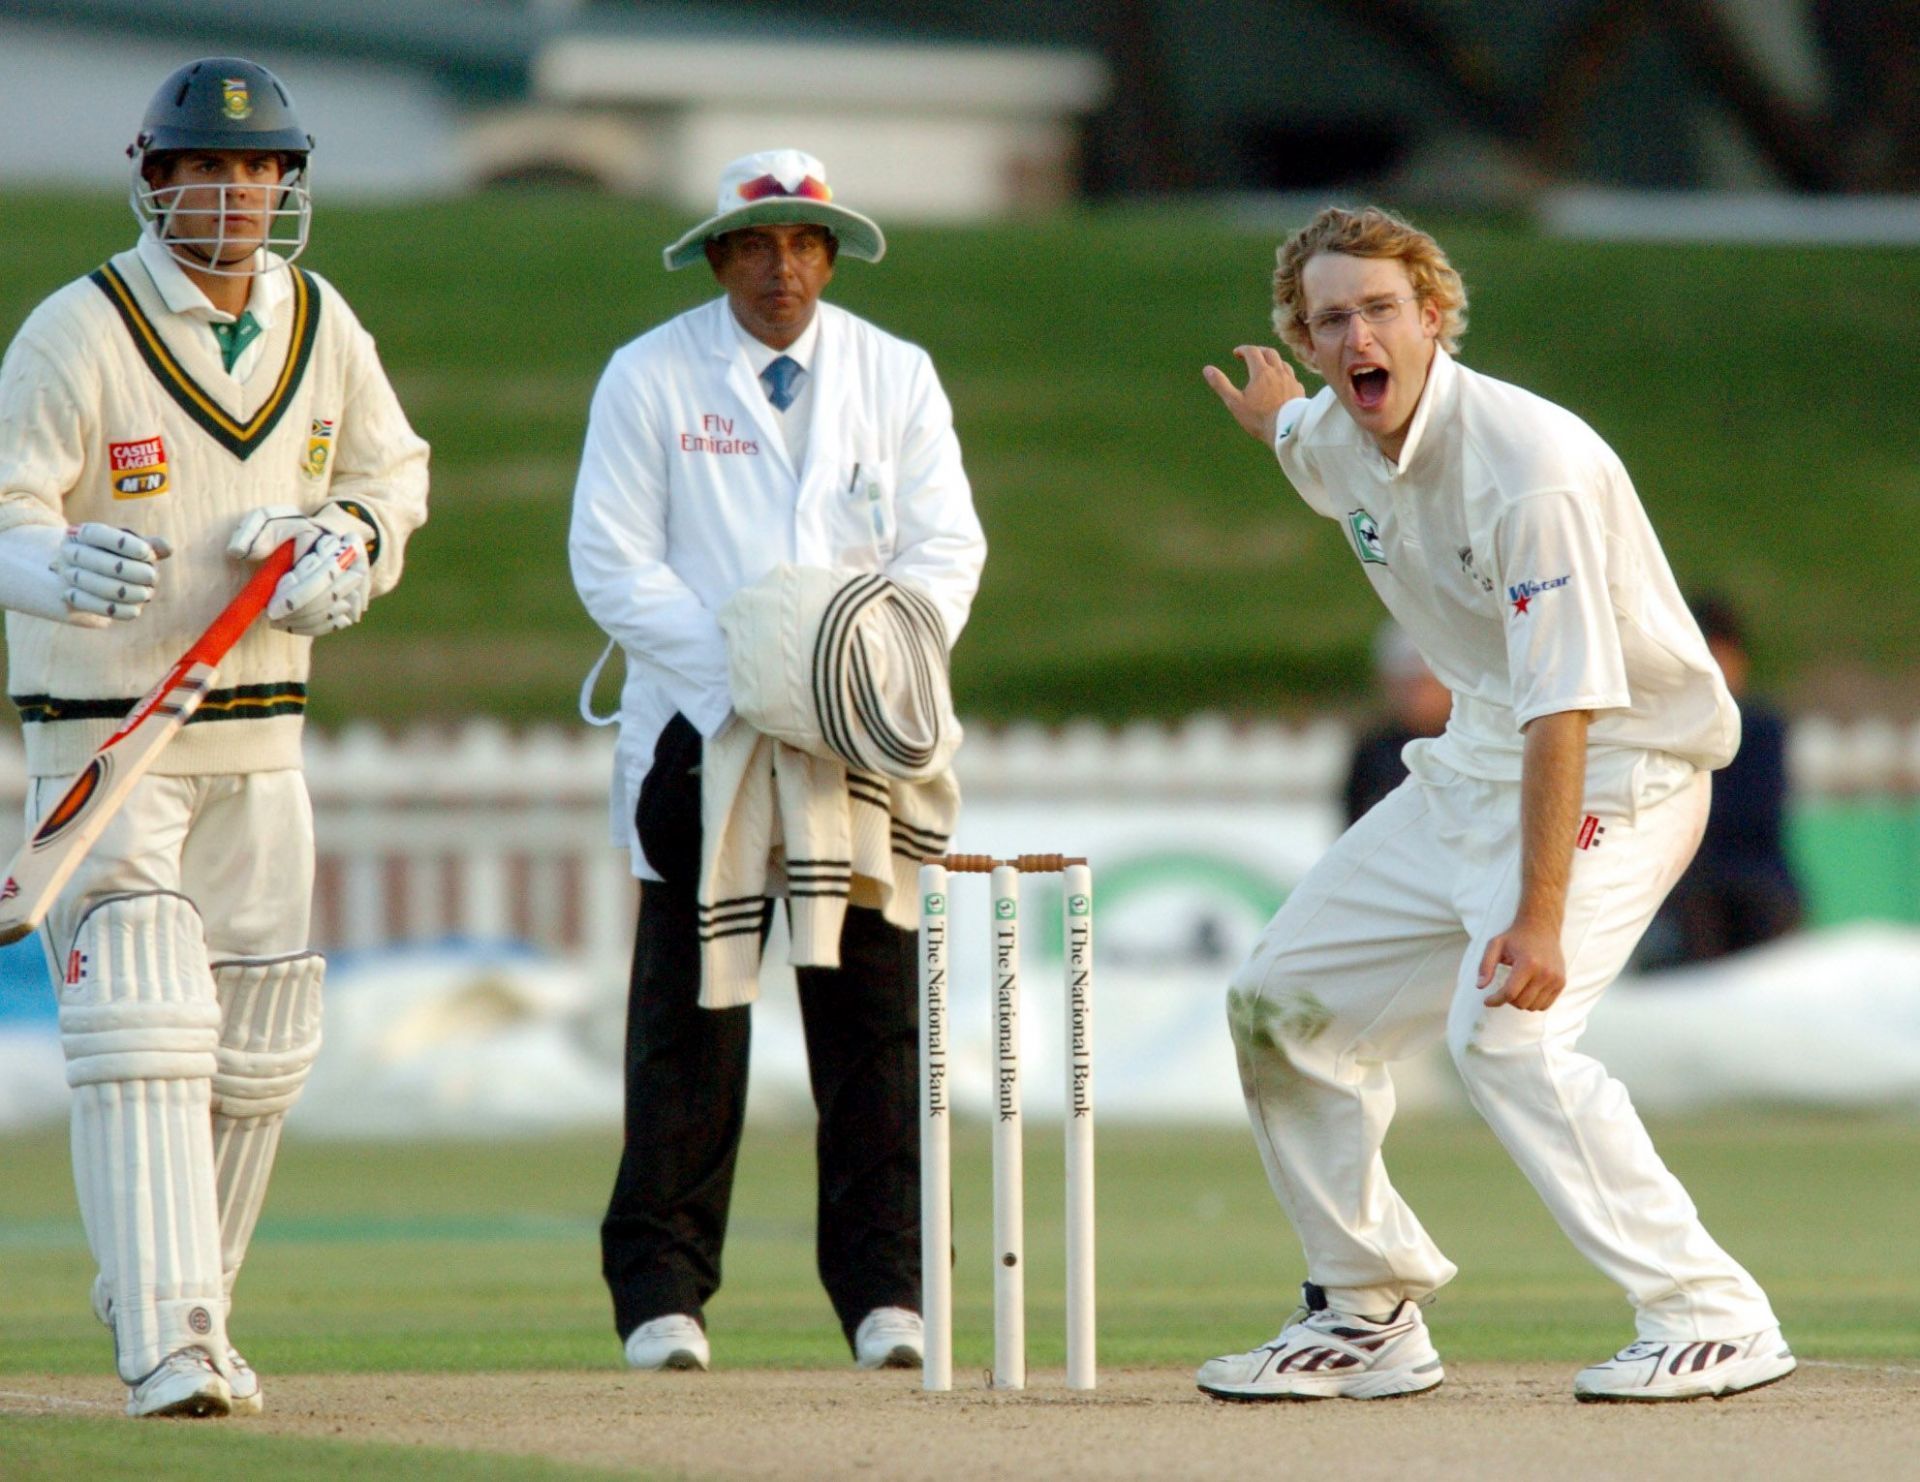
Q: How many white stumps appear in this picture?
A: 3